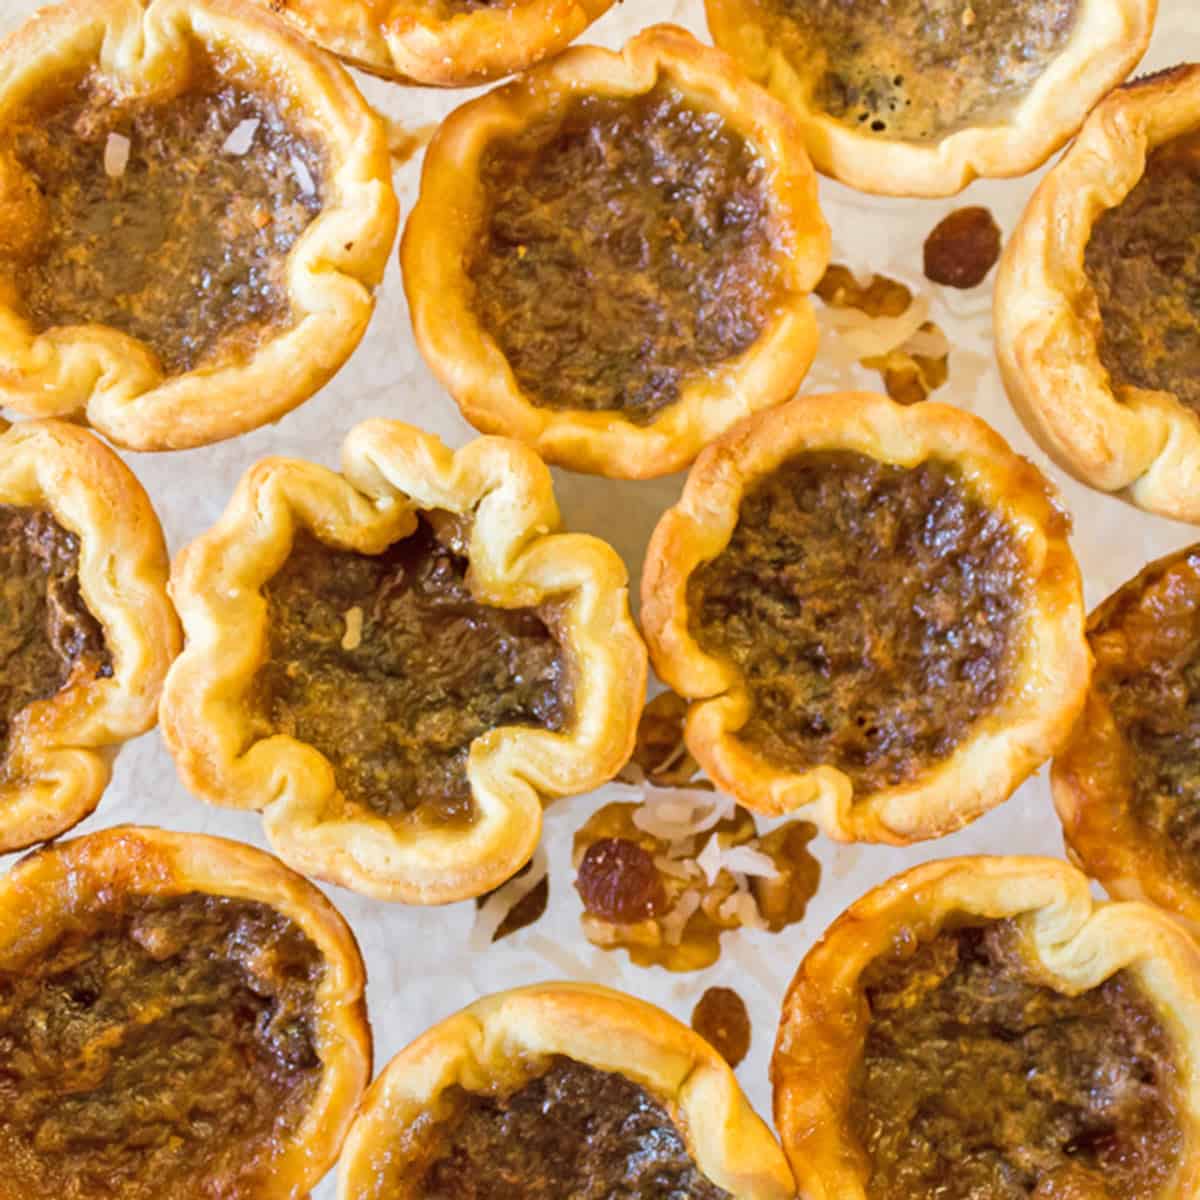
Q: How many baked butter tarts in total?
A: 12